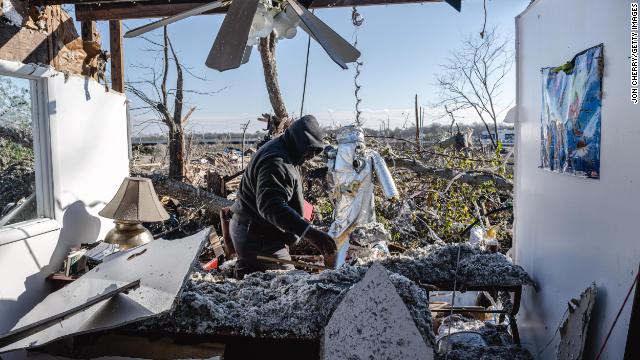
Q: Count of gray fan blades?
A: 5